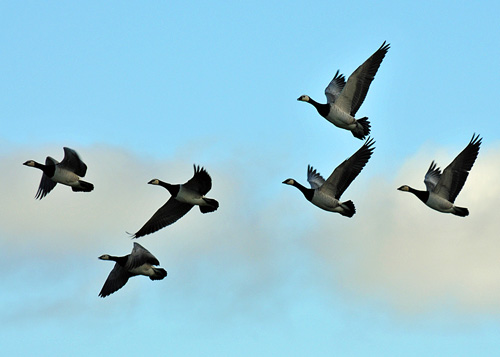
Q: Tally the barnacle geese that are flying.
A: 6